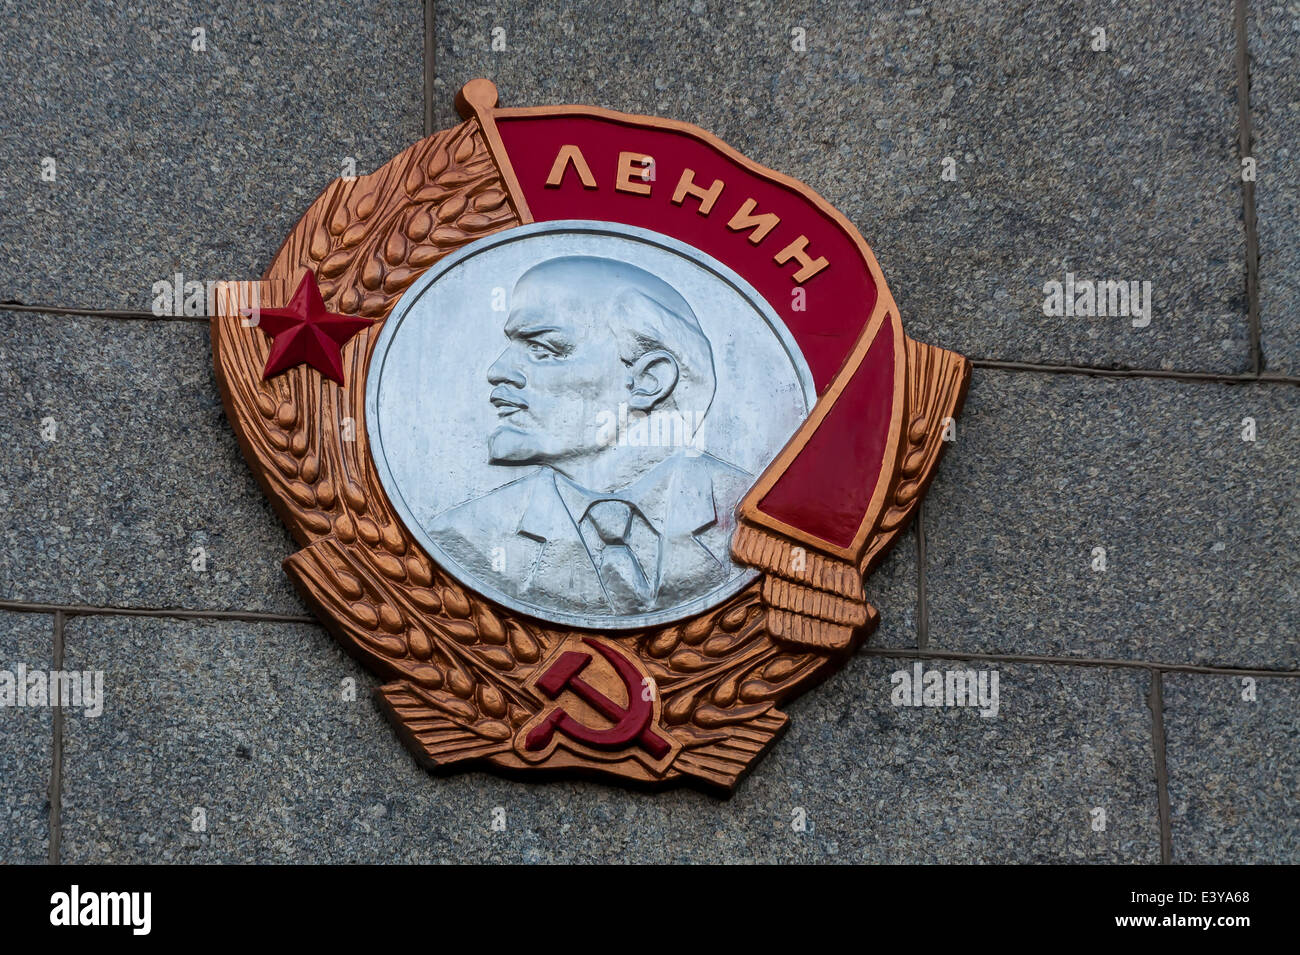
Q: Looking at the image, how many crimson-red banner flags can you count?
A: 1